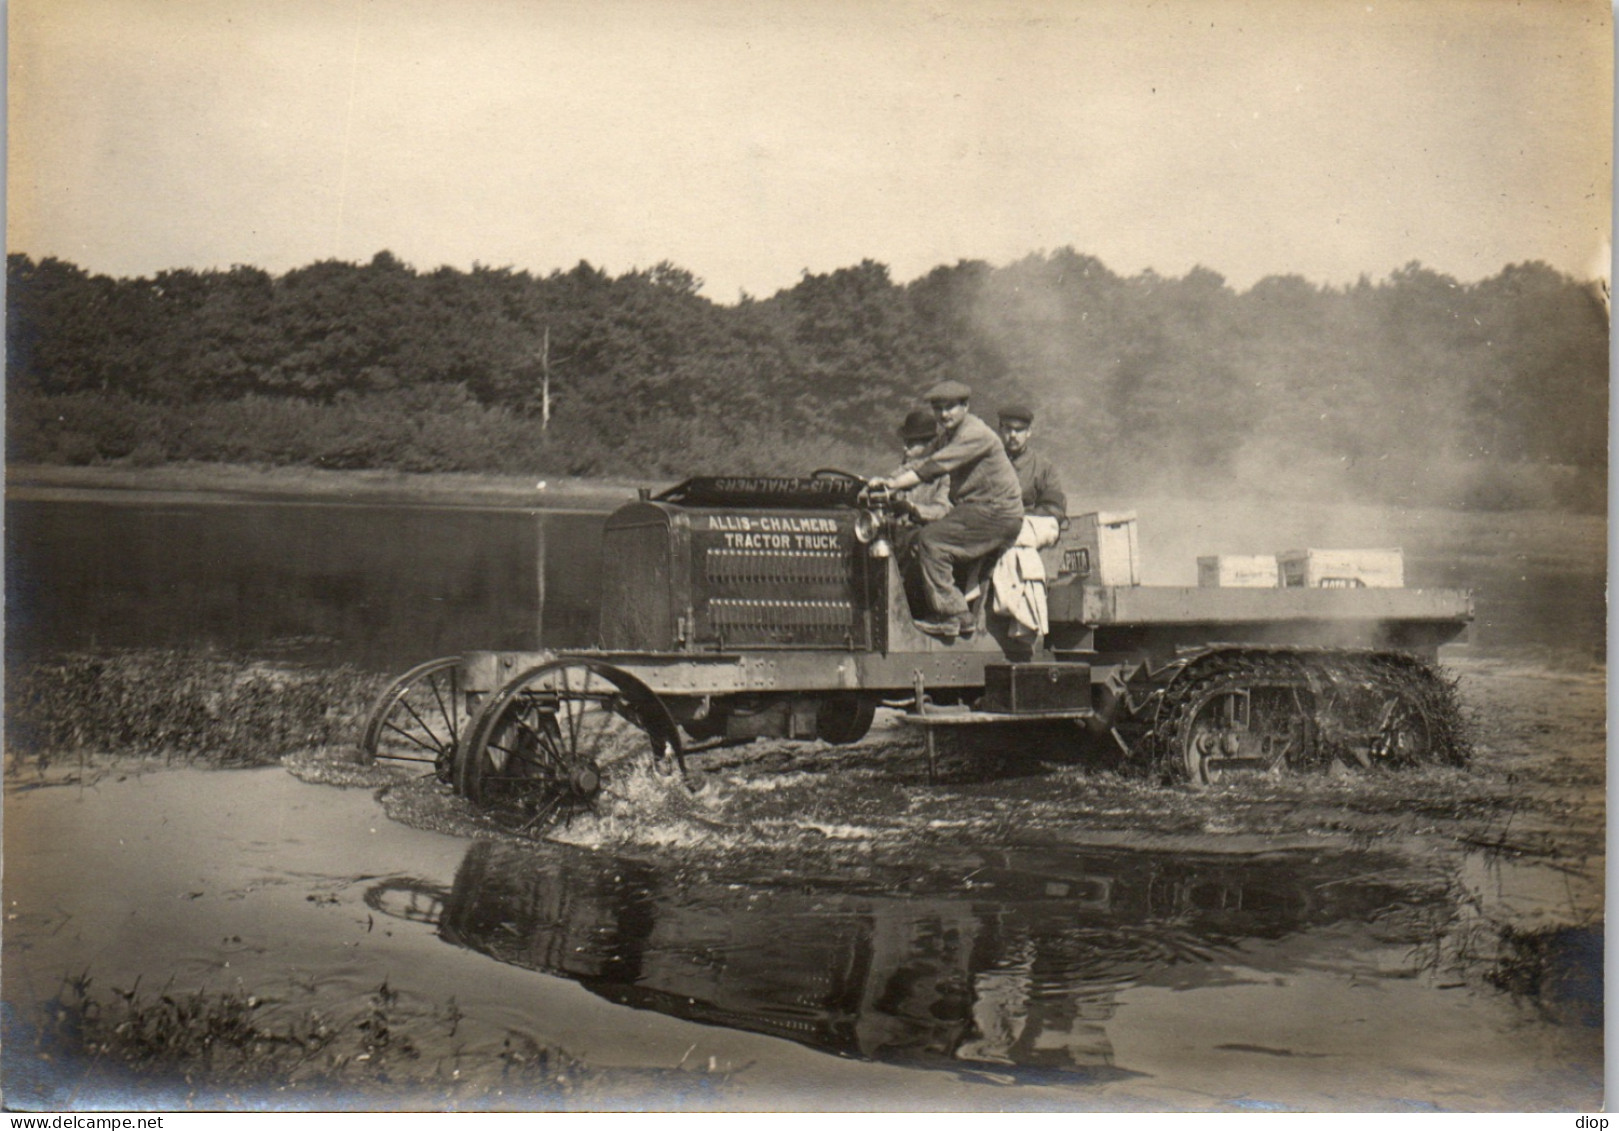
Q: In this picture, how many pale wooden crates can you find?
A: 3